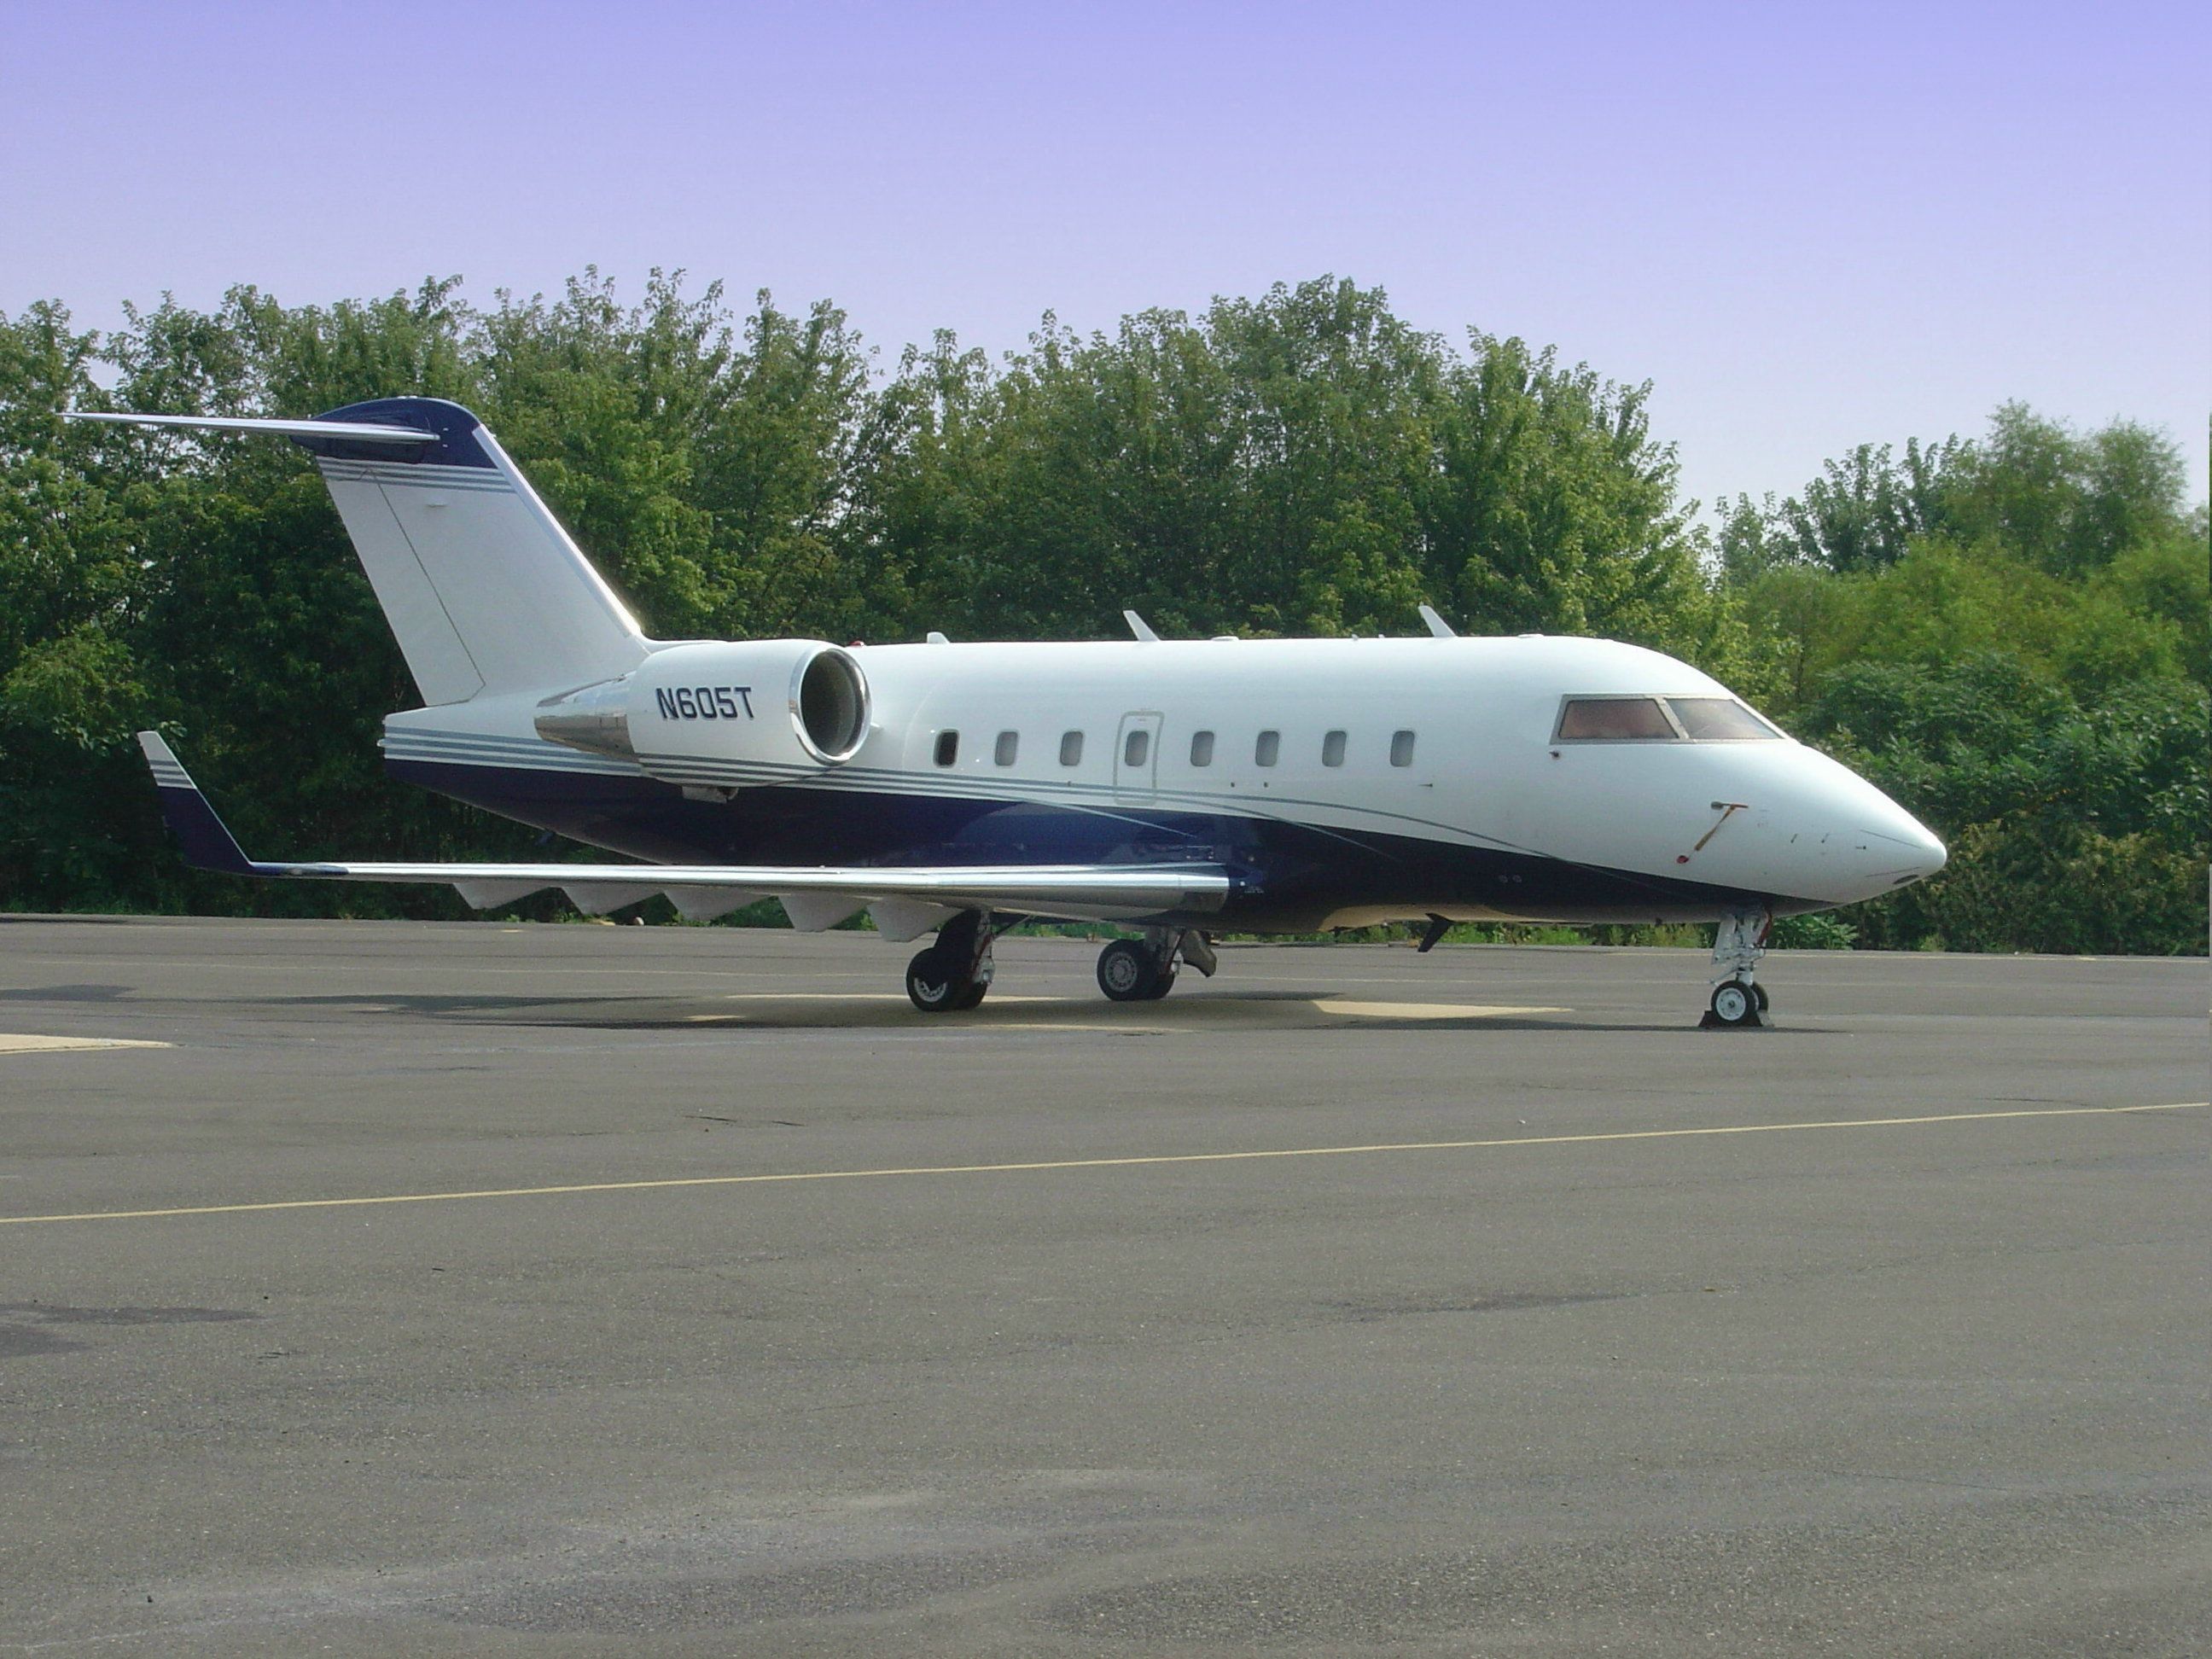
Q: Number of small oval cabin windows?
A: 8